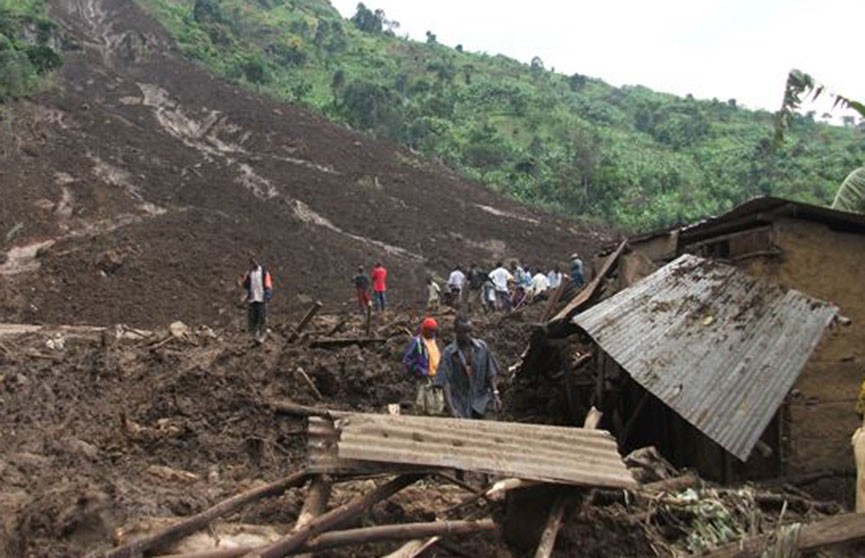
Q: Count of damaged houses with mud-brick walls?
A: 1